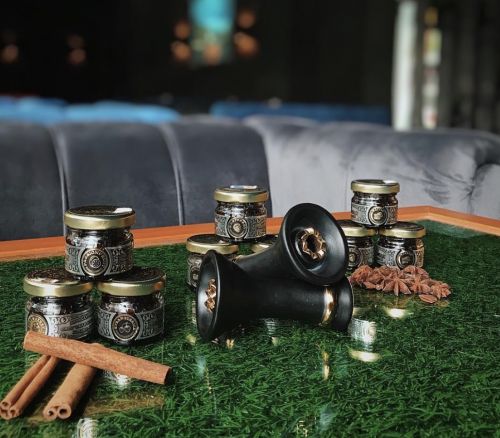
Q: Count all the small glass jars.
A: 9